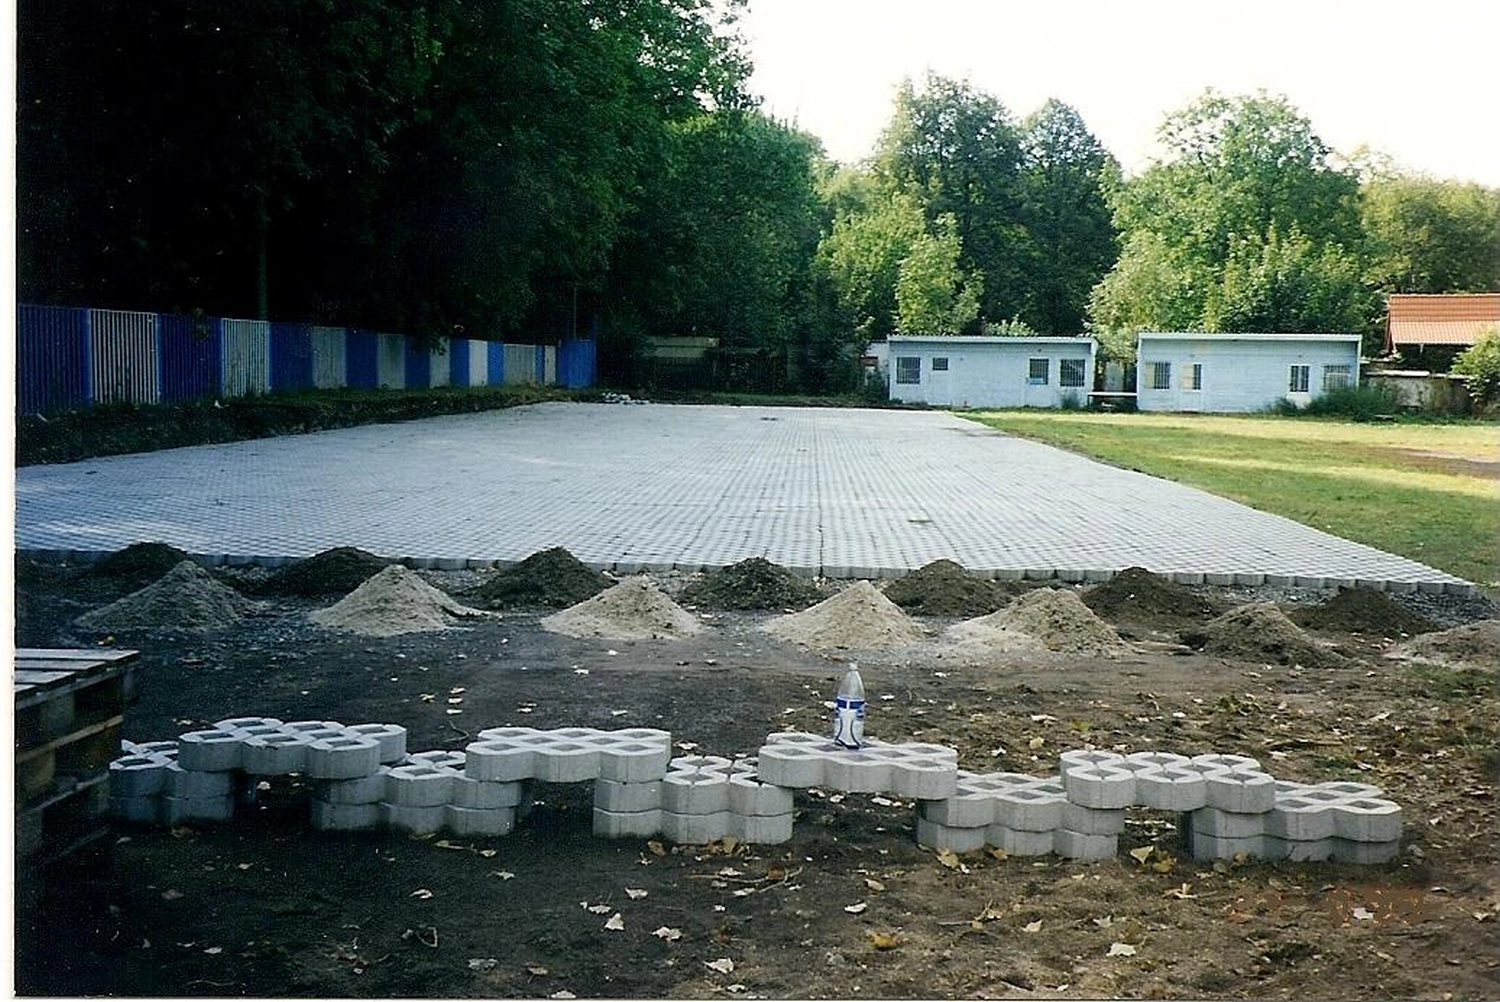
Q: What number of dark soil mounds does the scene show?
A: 7